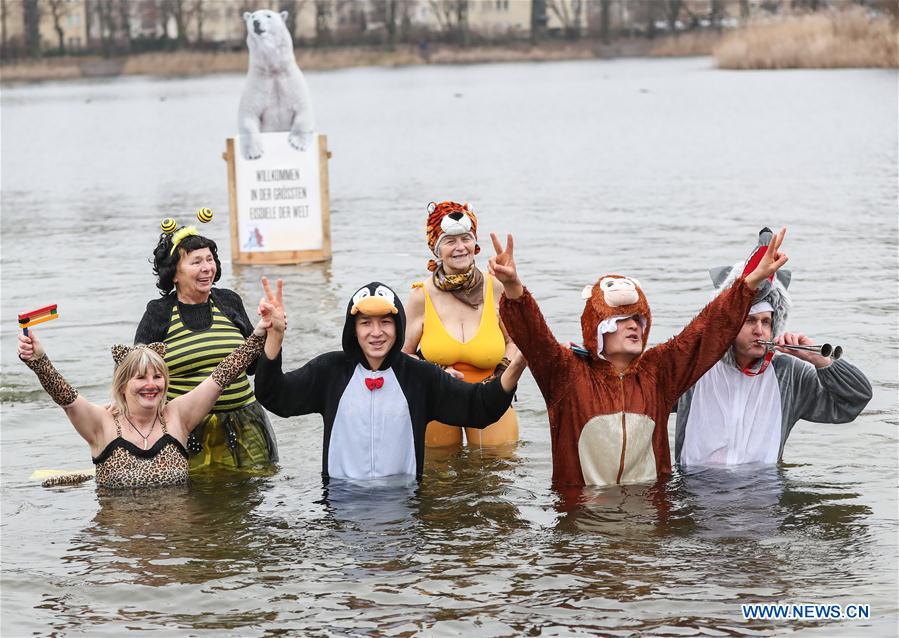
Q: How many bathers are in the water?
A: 6